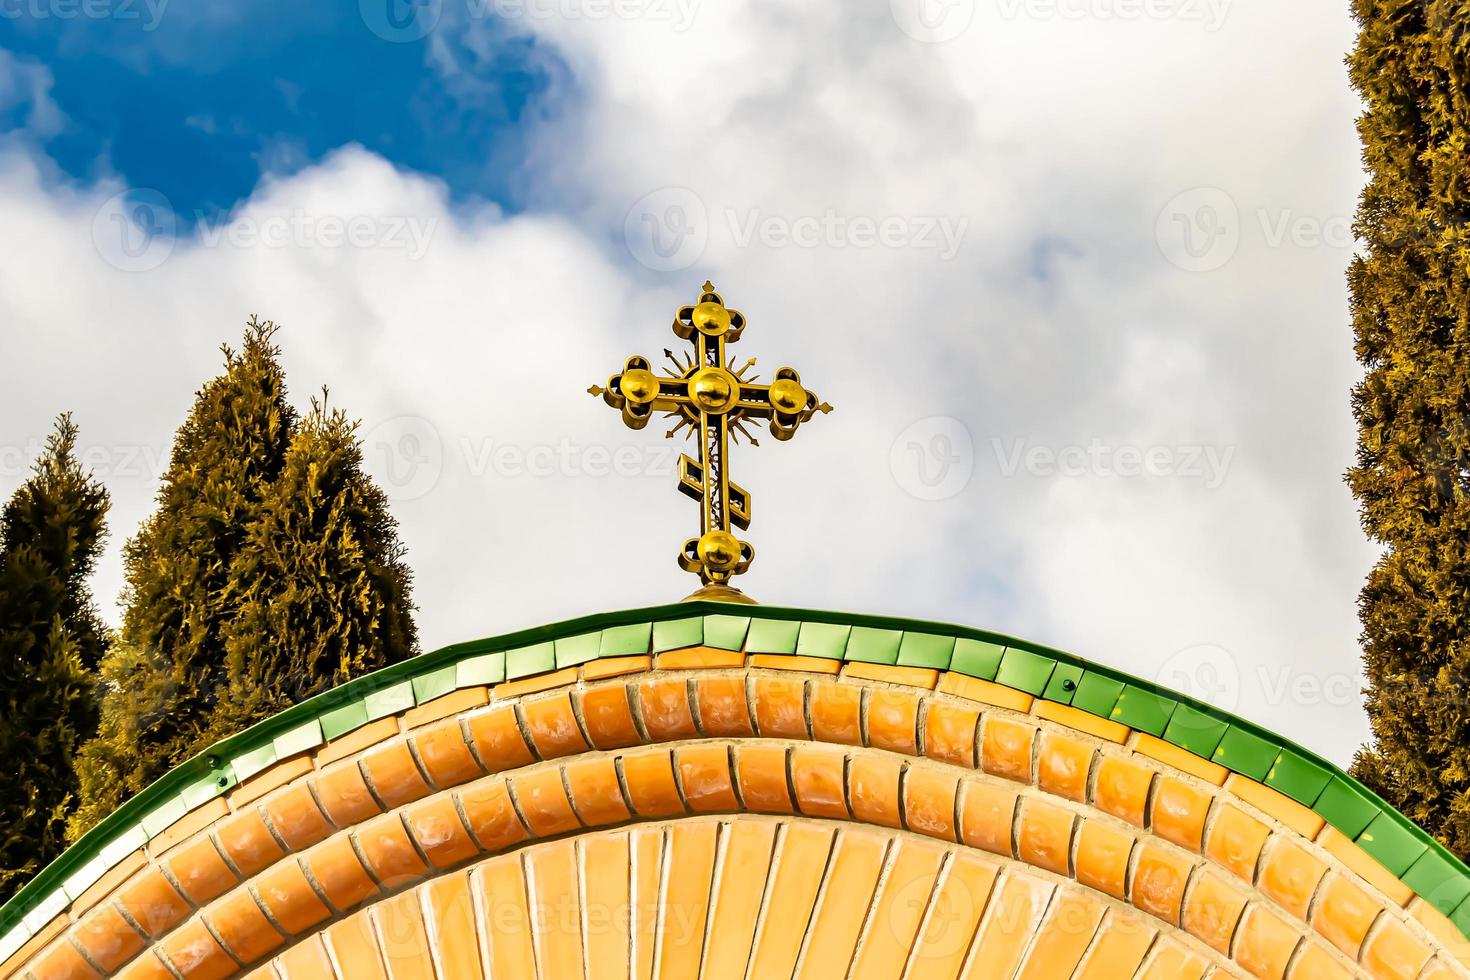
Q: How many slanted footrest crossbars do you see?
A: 1